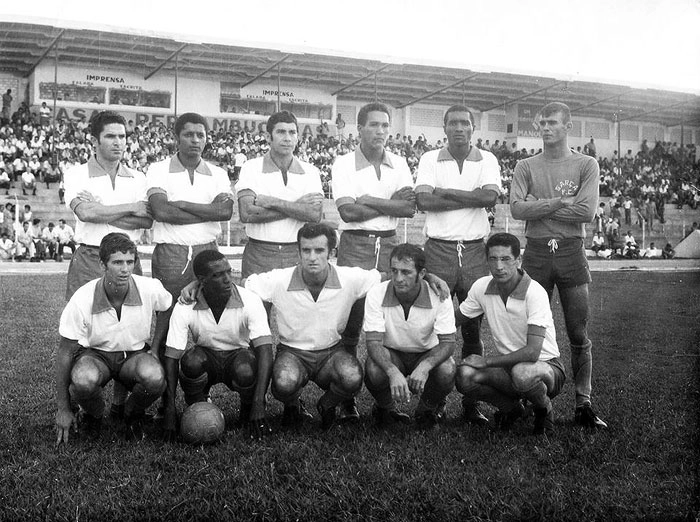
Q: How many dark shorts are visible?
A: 11